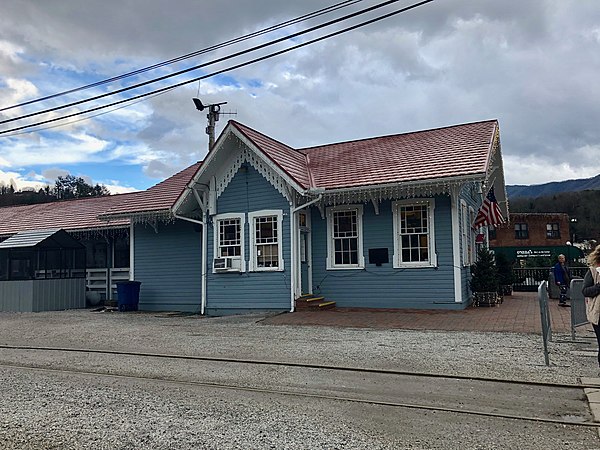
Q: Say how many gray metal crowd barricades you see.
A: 2